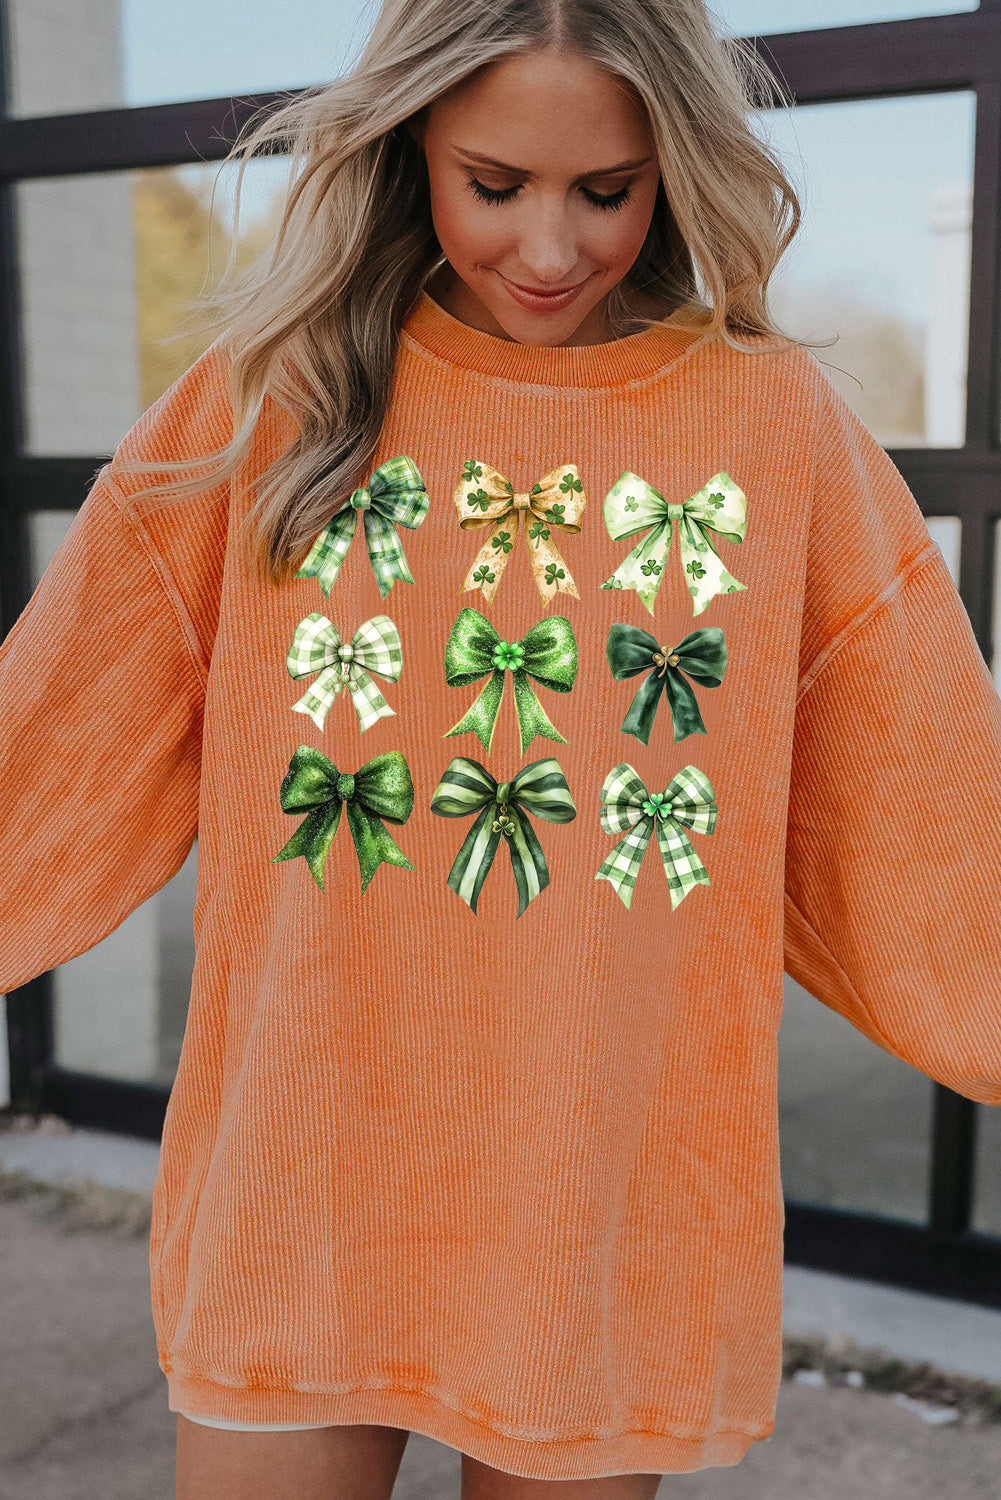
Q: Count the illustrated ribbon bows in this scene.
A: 9